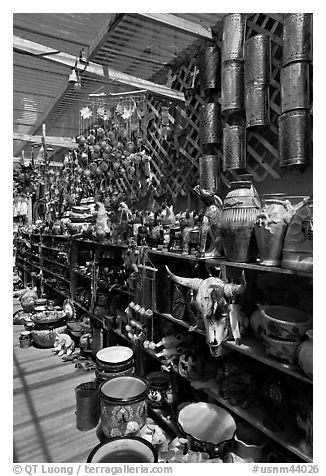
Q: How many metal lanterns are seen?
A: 11